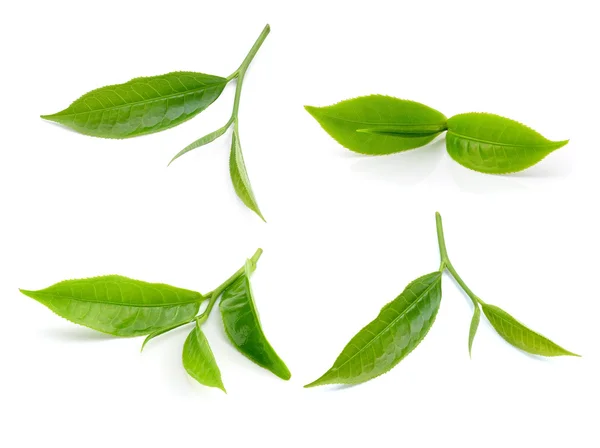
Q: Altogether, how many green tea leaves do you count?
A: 13